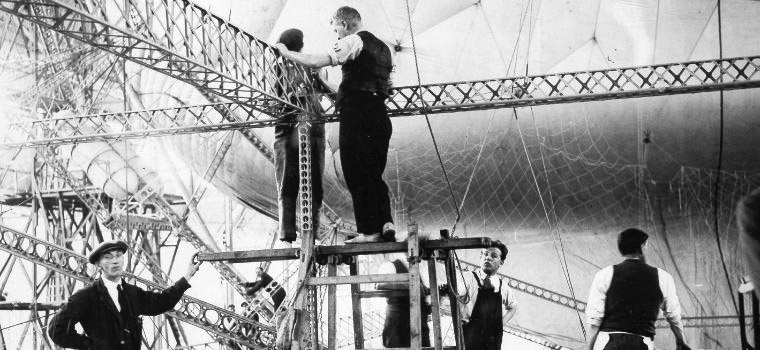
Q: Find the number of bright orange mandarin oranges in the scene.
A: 0